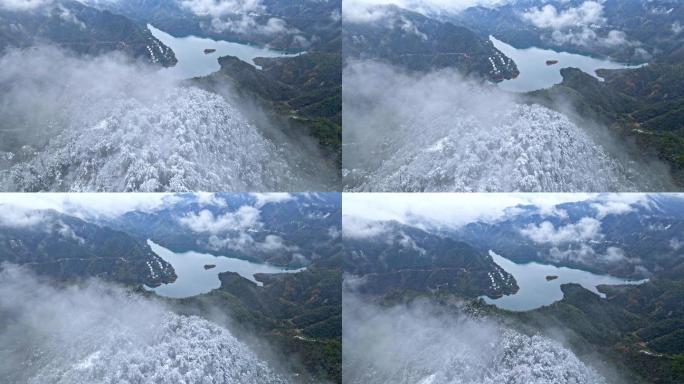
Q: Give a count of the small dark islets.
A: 4